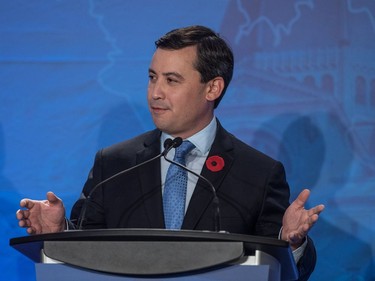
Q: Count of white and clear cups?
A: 0